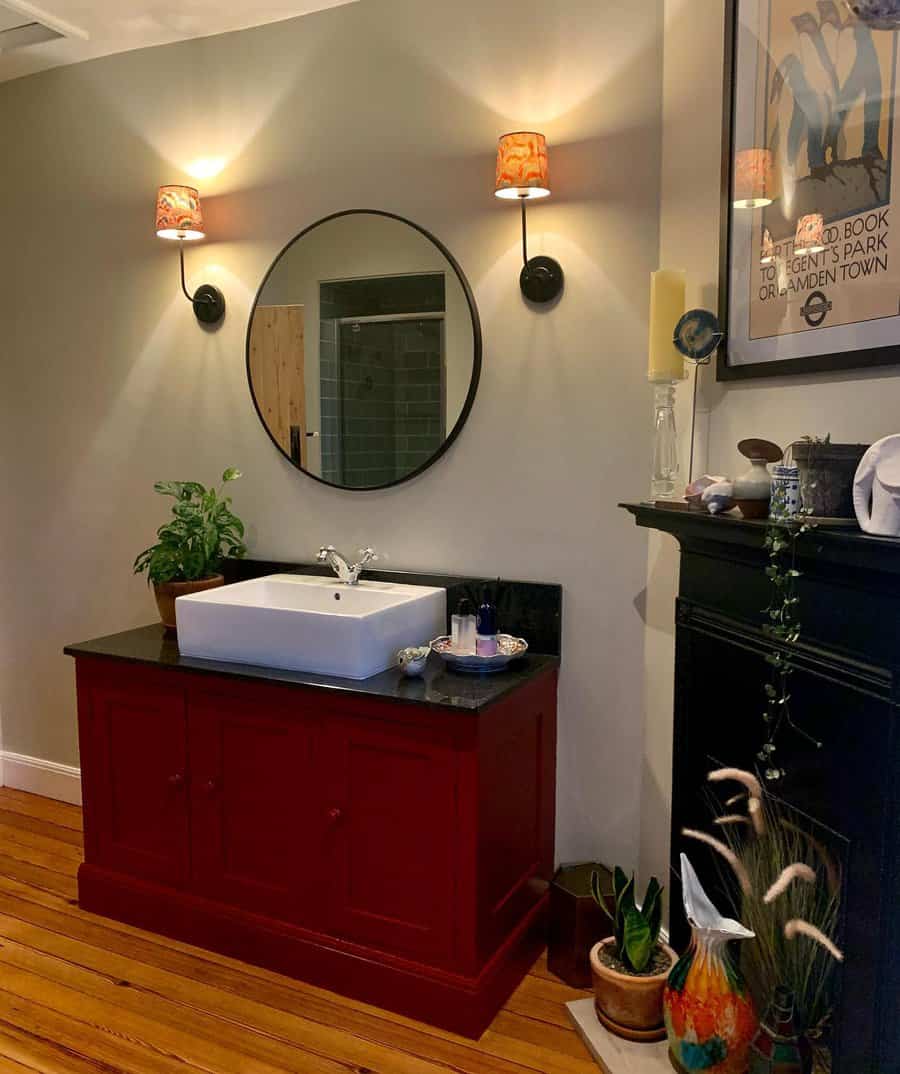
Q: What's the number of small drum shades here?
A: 2